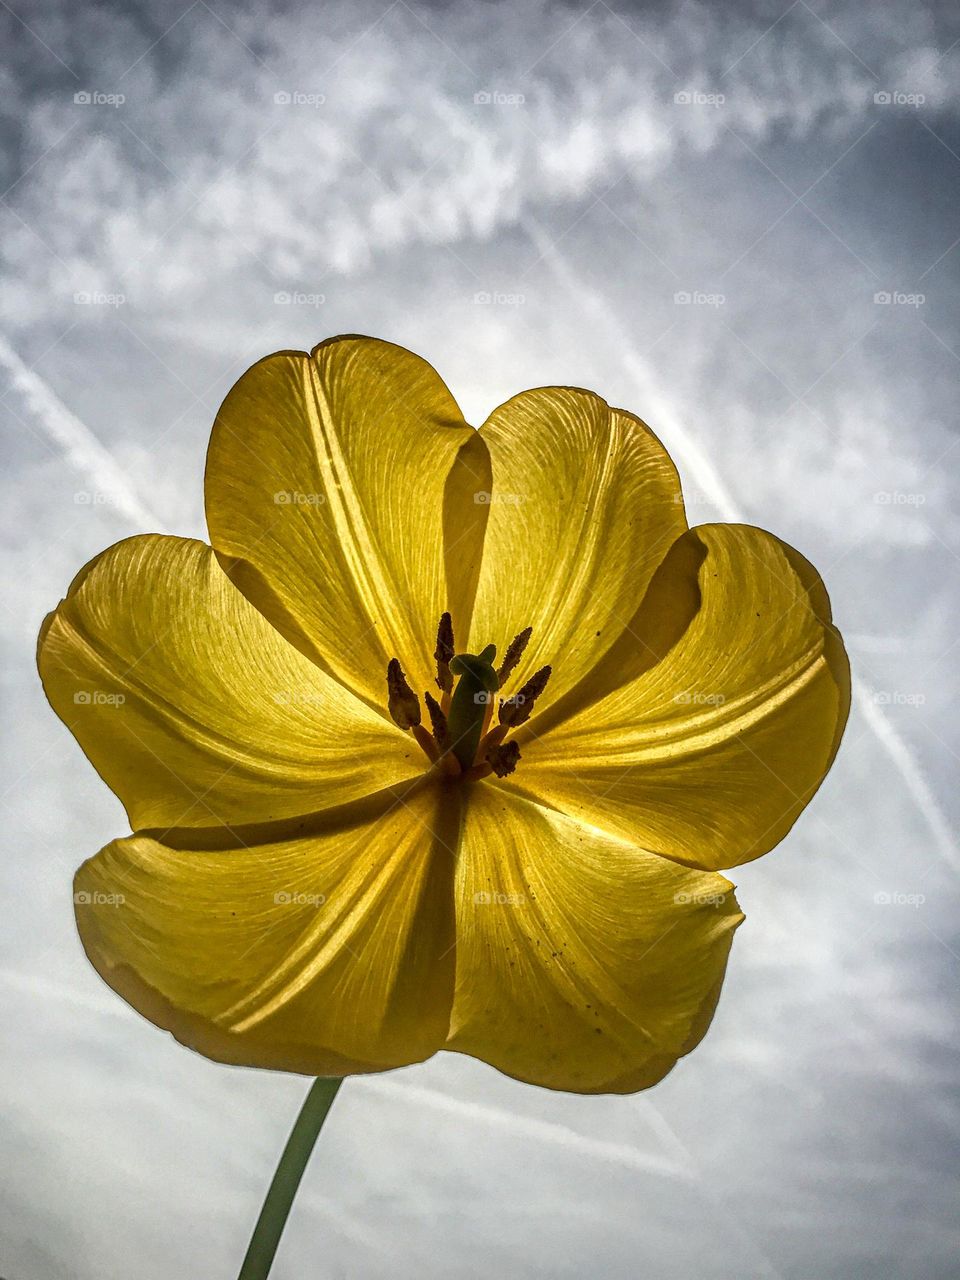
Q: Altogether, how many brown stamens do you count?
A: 6